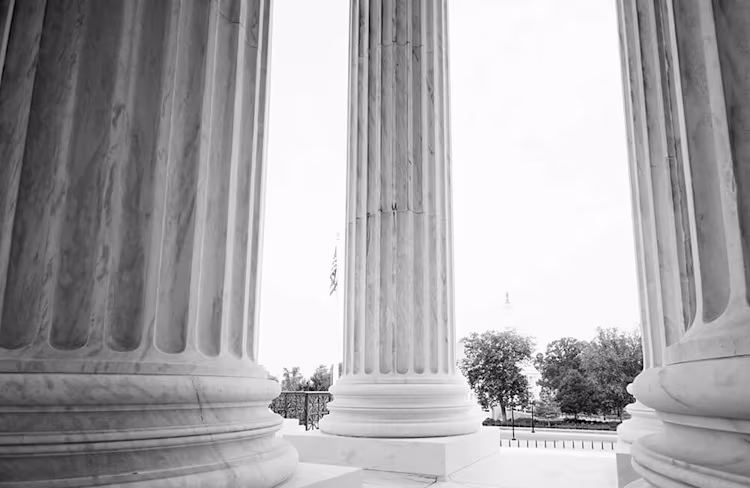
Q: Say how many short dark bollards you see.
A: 13